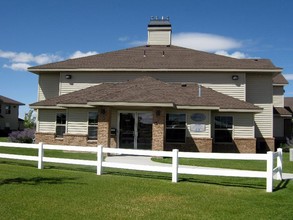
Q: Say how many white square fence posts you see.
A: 5